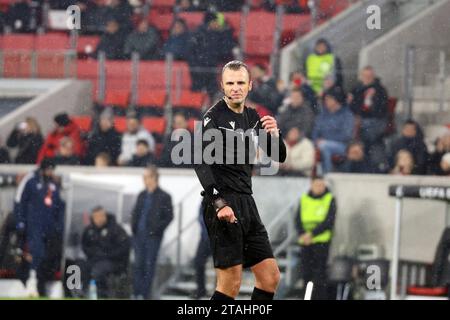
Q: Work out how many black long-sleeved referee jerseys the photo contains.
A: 1